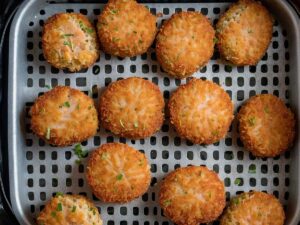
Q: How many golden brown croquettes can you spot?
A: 12